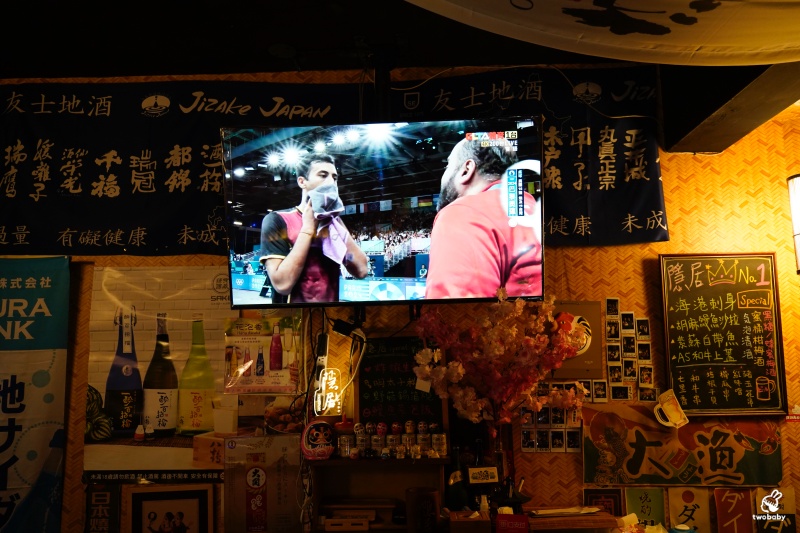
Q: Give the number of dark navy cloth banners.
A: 2